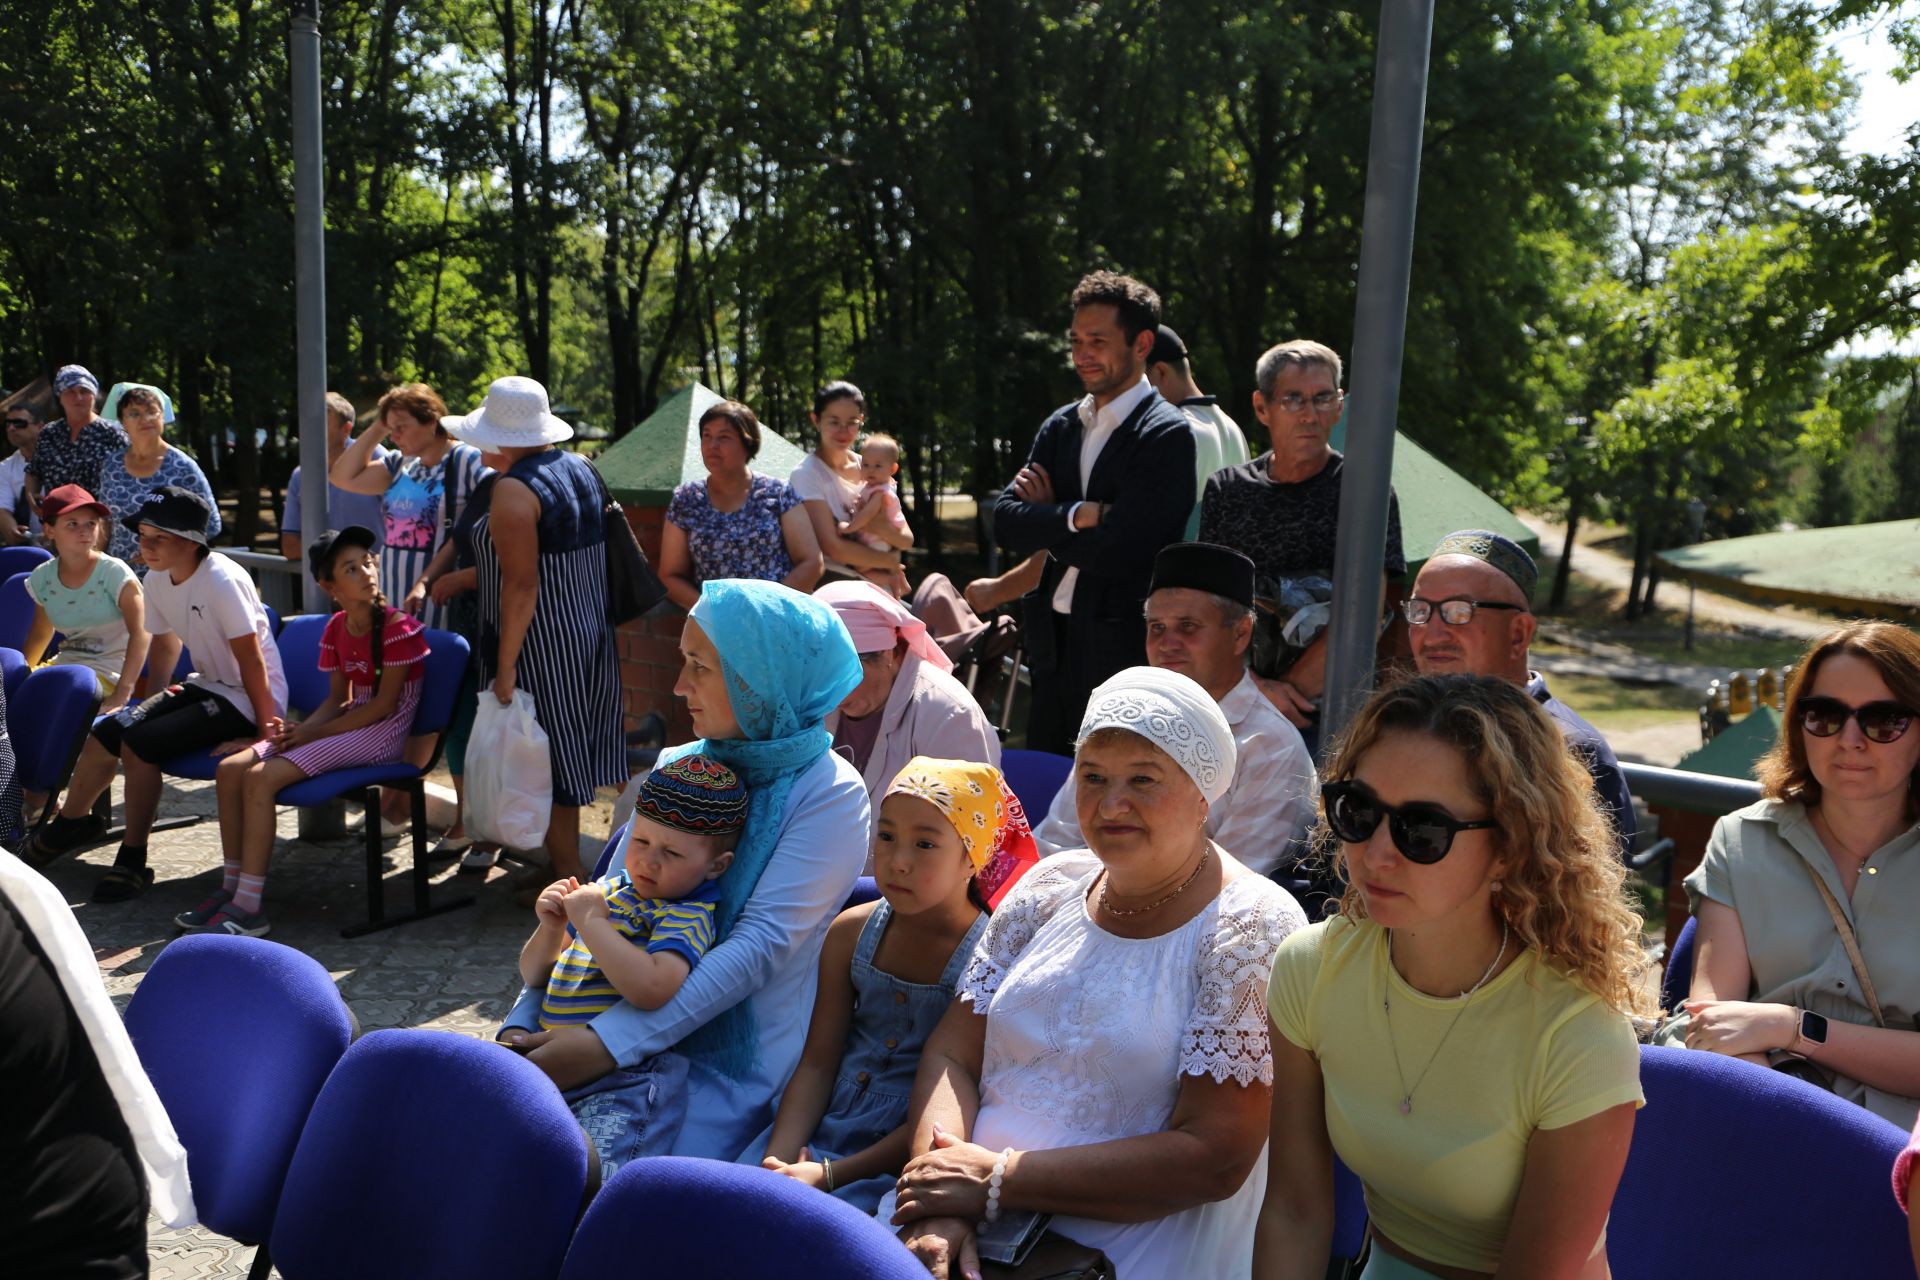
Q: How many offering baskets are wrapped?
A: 0